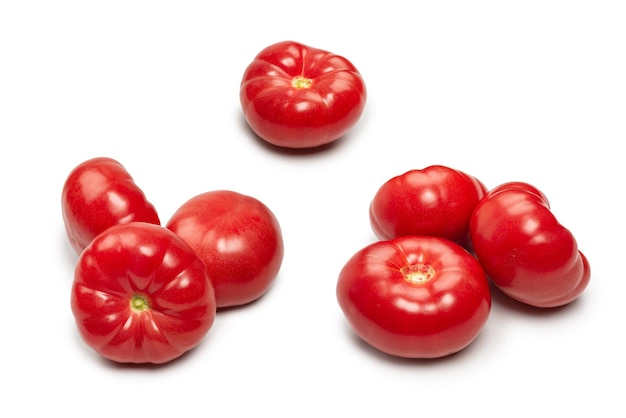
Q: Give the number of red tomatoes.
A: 7